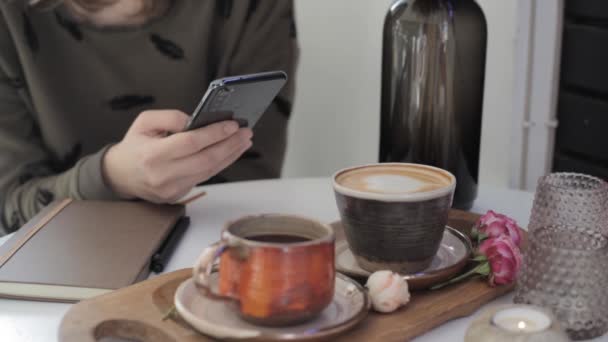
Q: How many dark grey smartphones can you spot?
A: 1